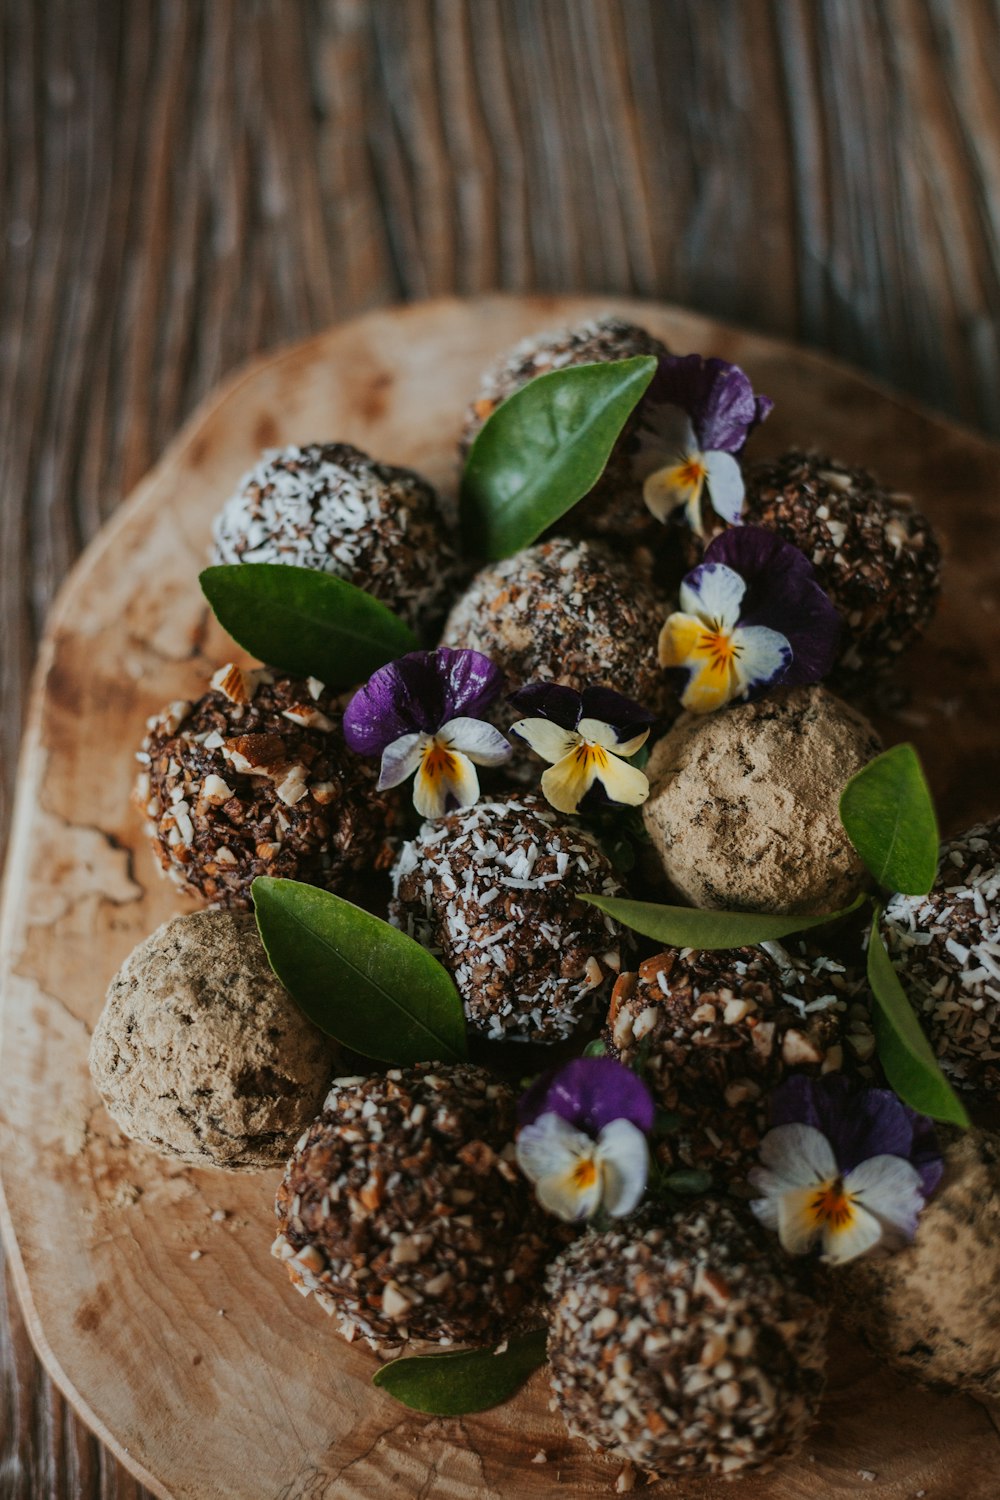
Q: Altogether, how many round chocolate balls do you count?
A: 13